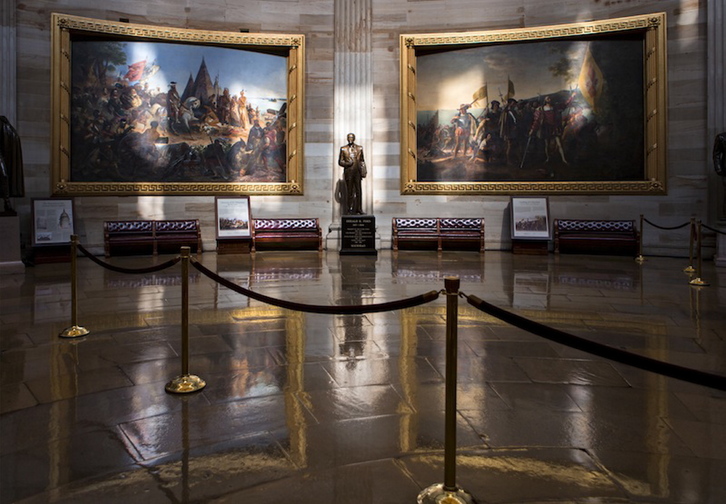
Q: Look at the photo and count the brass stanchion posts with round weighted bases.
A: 6